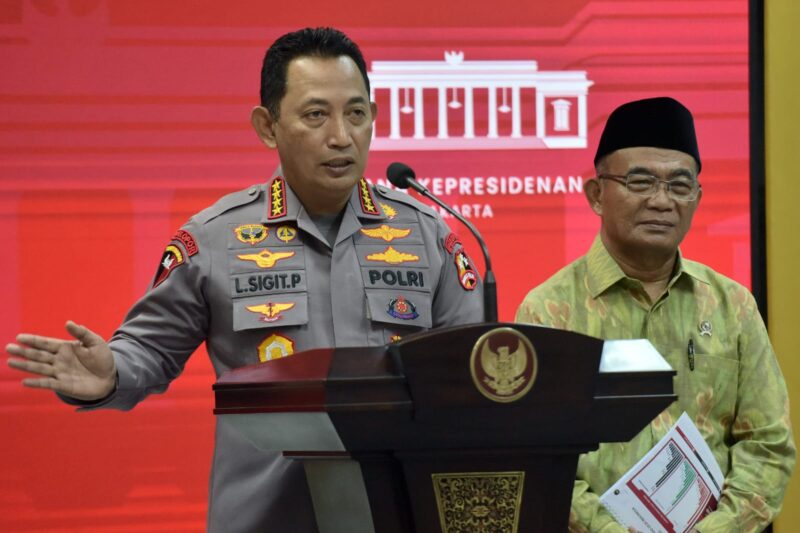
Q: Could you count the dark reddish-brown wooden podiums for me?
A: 1